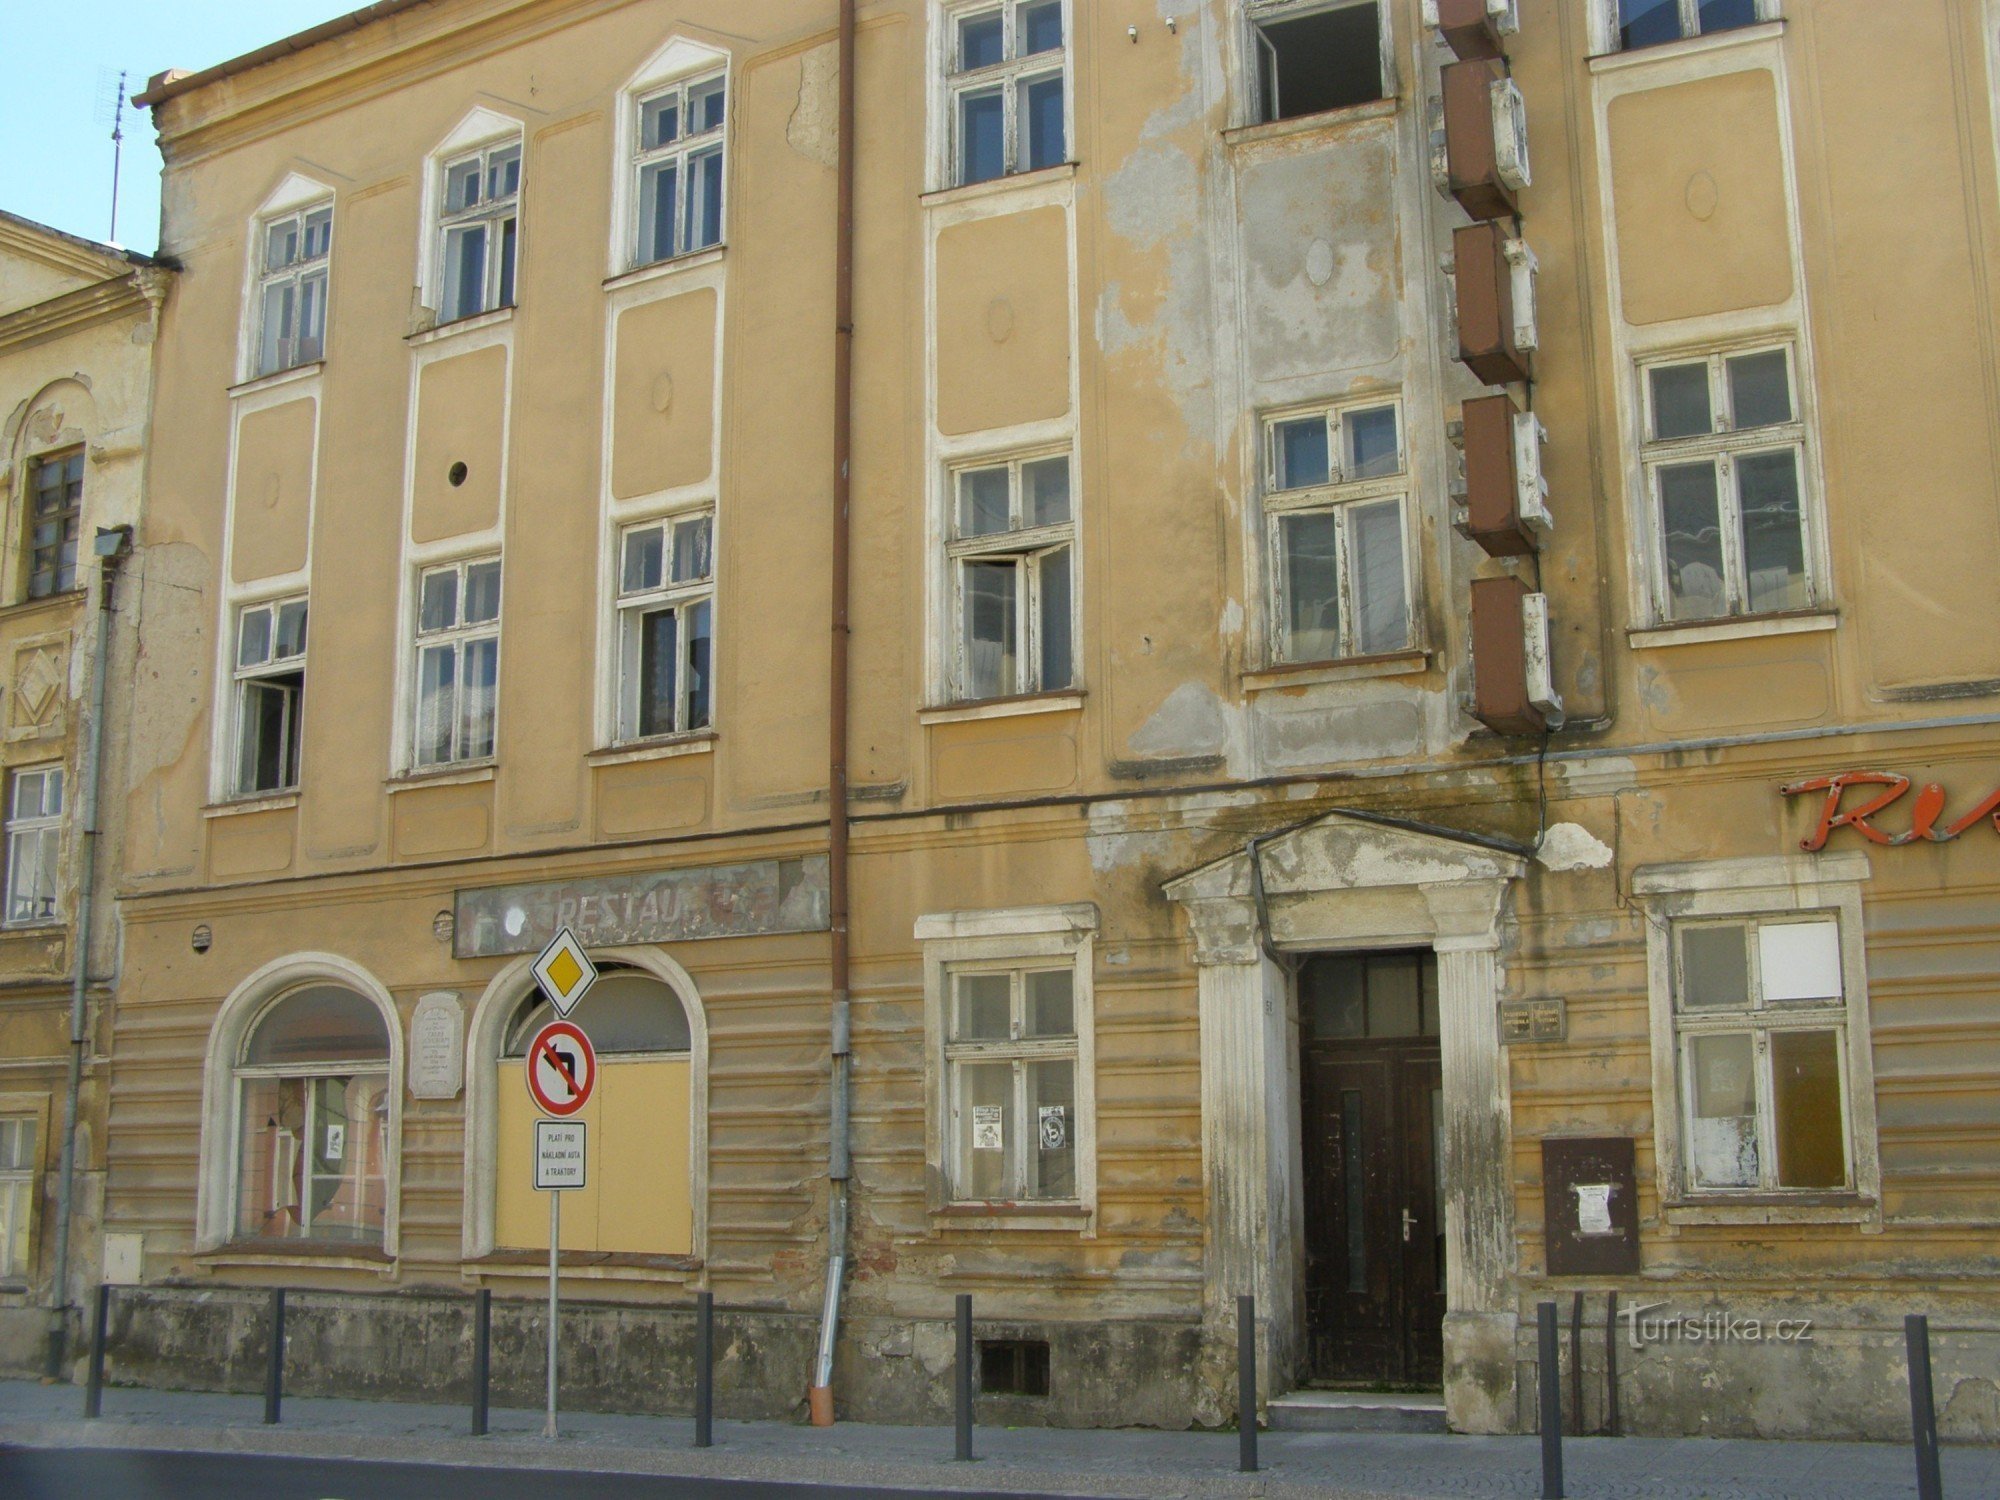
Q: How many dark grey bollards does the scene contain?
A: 8